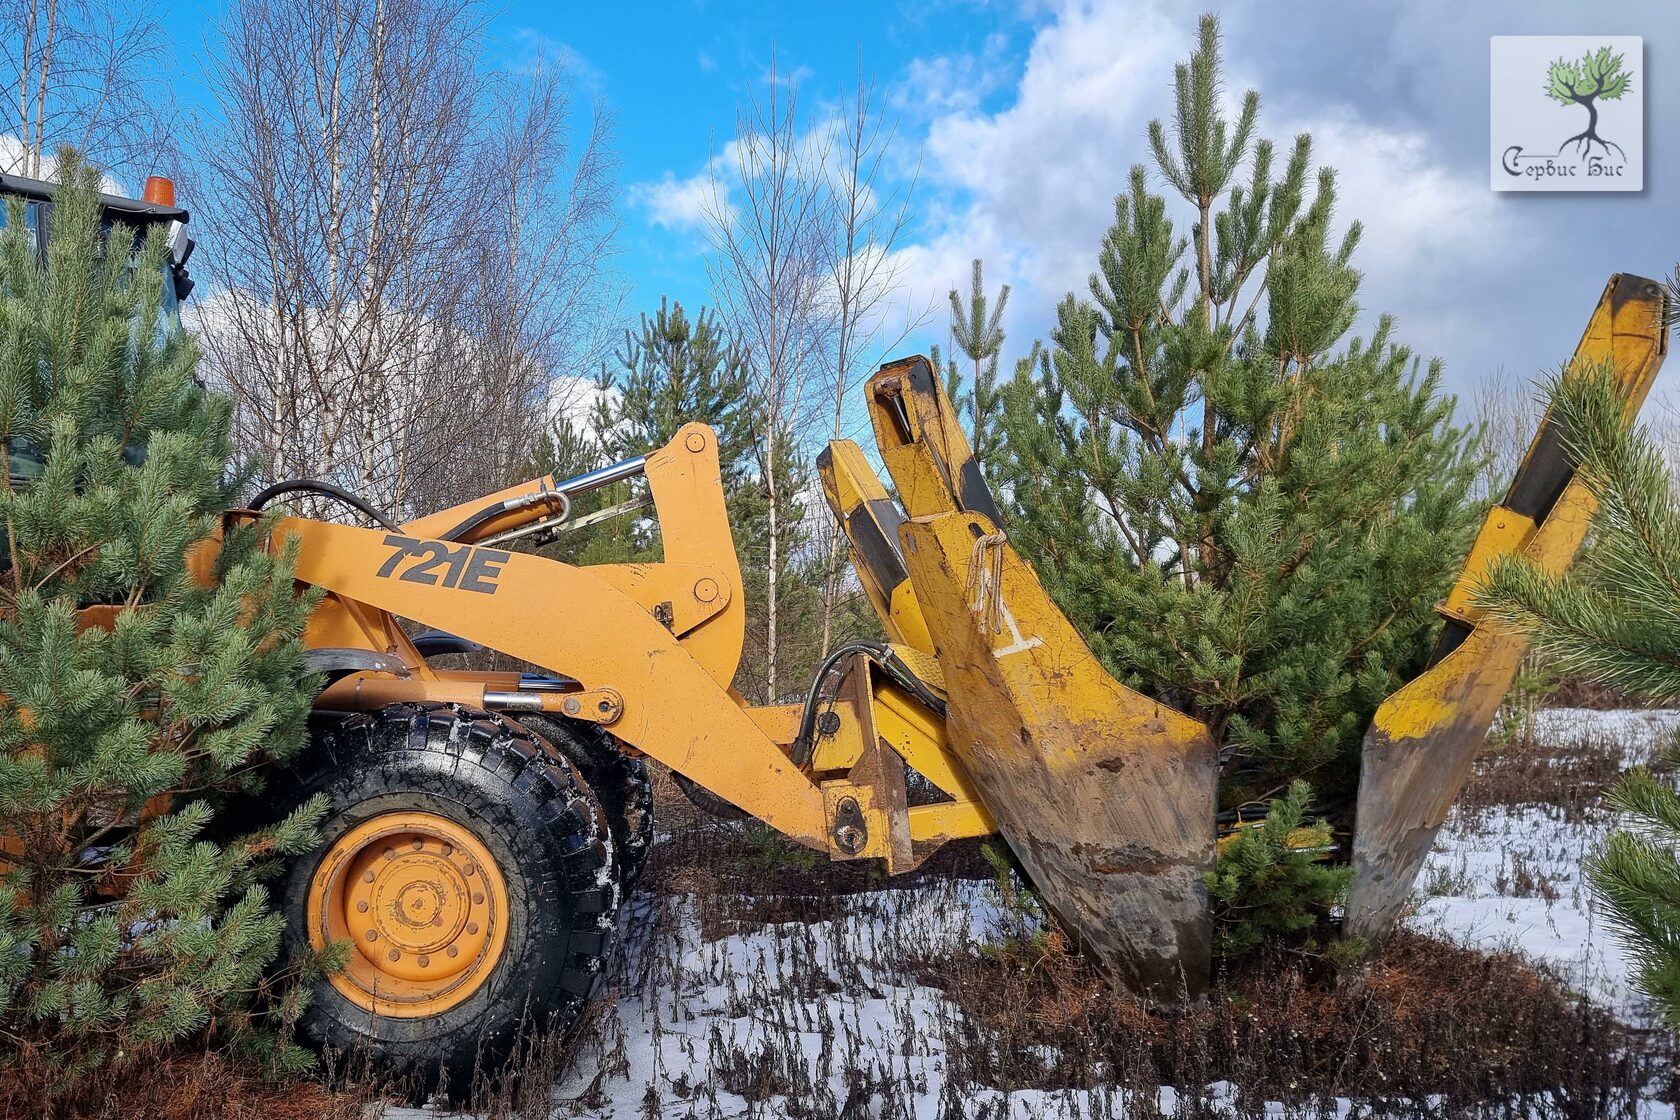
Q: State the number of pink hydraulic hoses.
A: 0